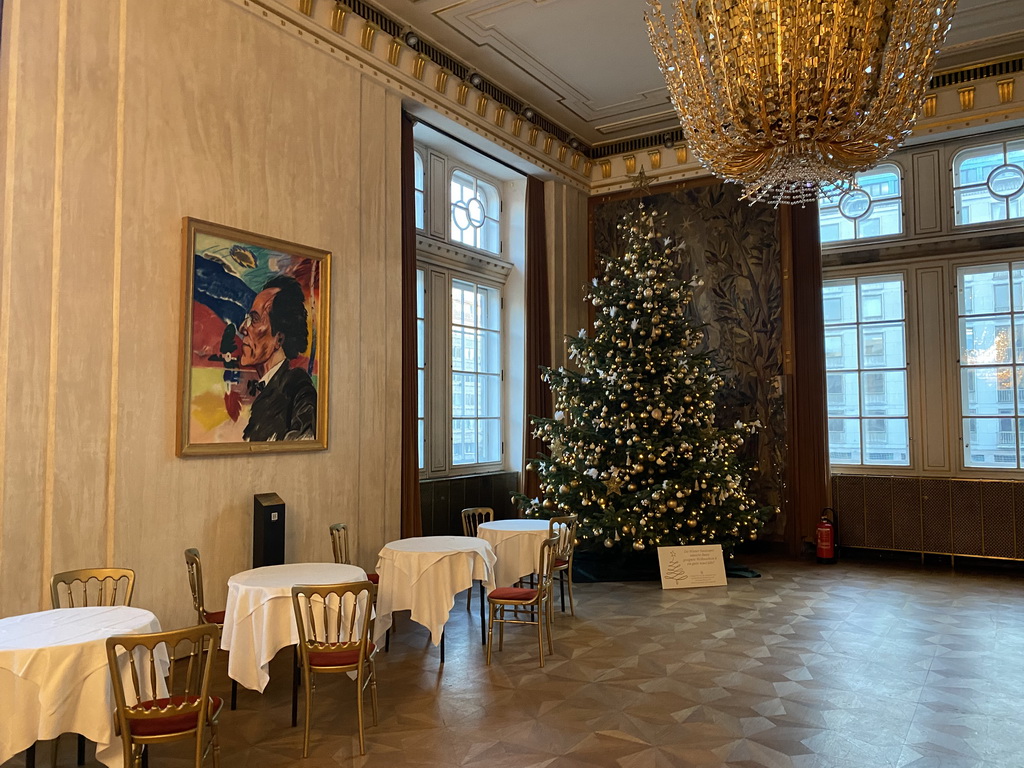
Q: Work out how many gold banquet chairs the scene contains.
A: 8